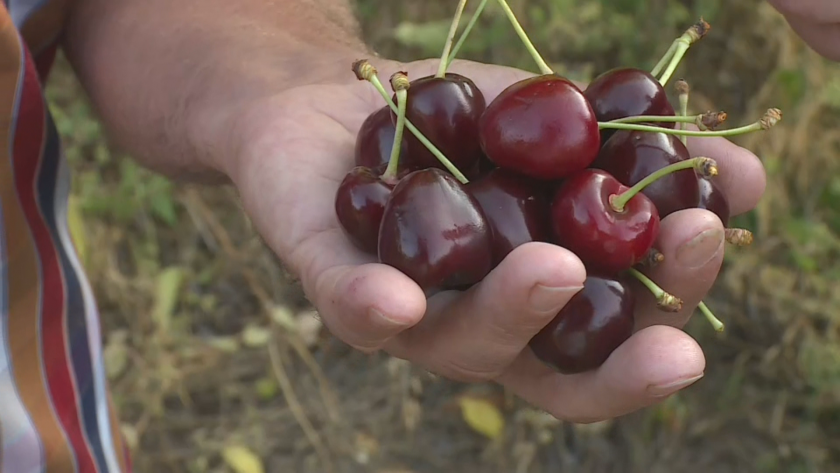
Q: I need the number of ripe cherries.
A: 11